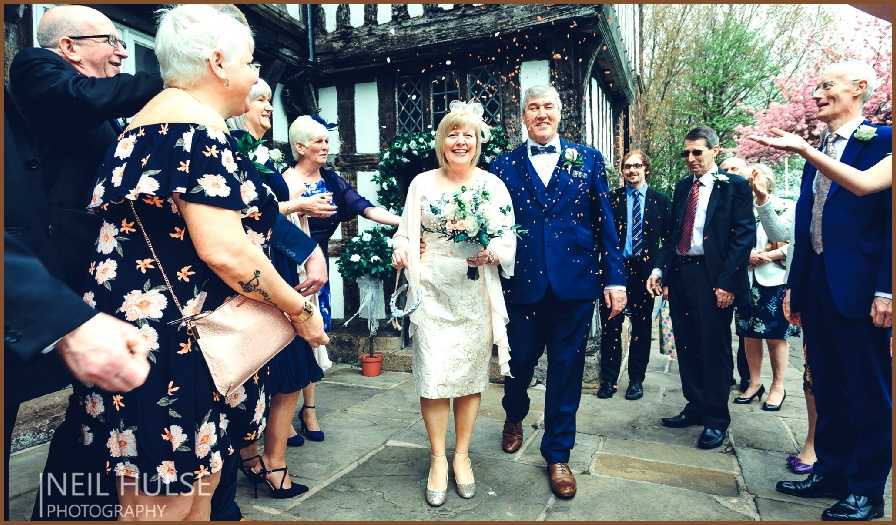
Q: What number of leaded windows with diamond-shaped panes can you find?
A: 2